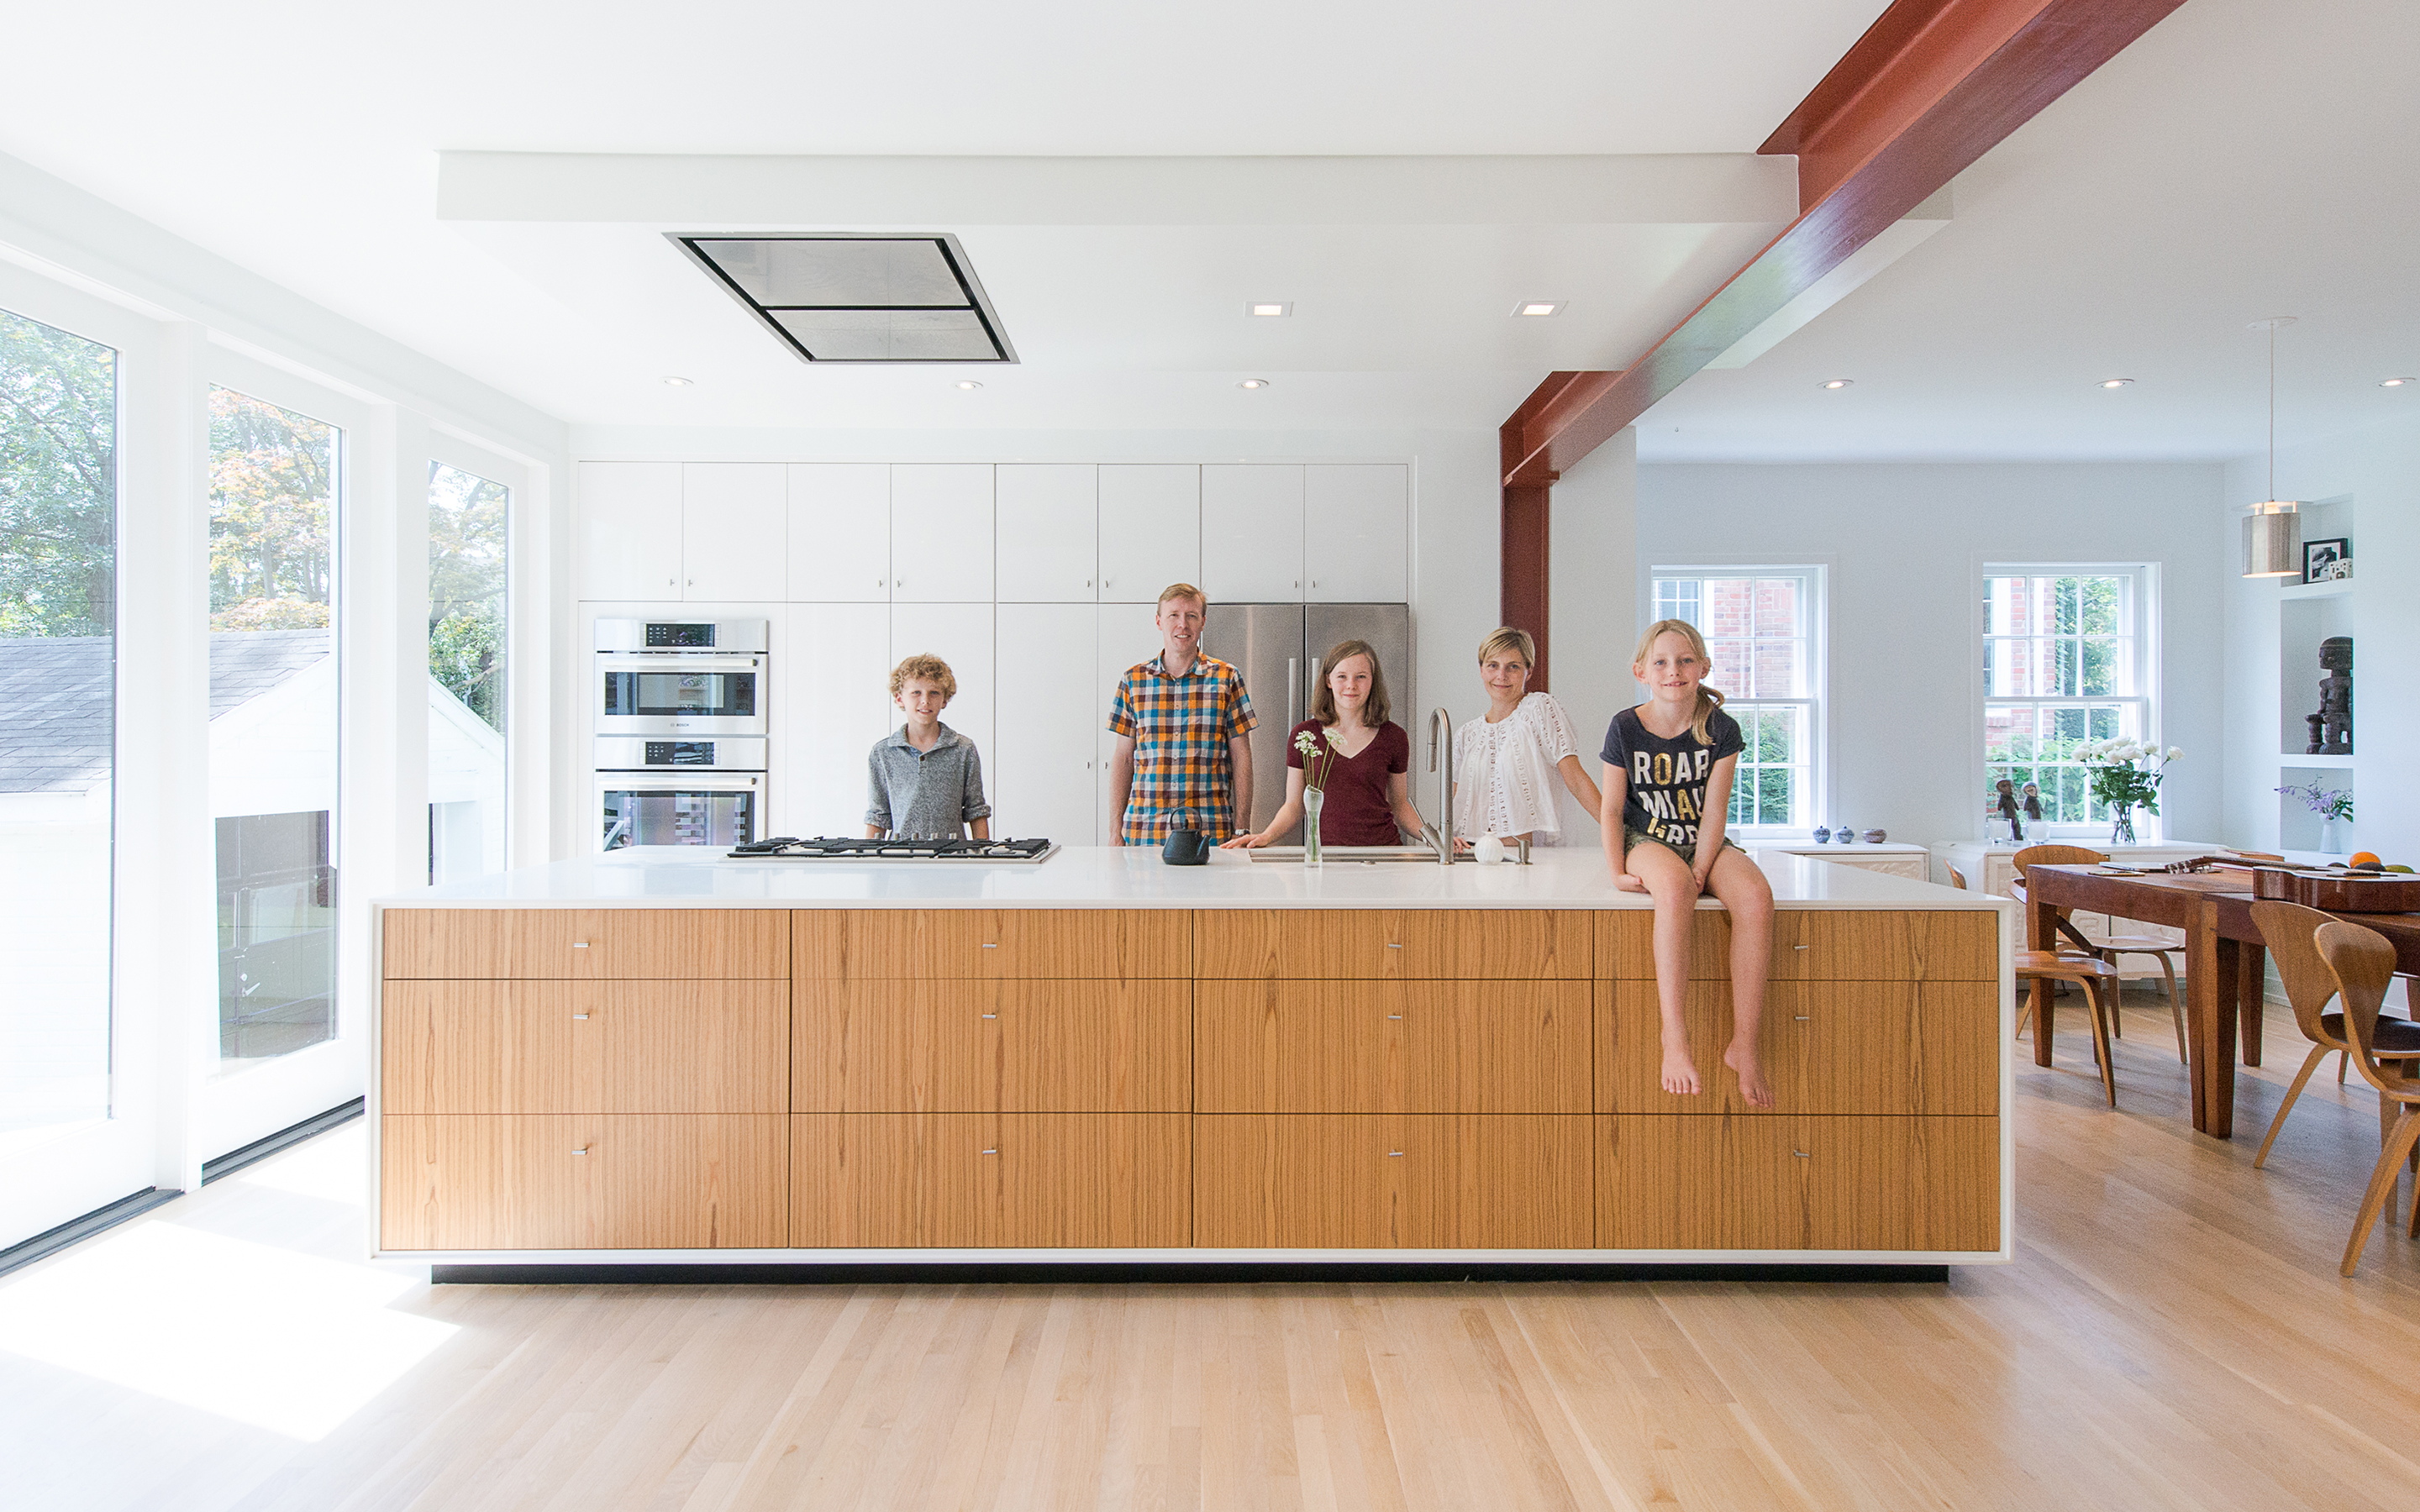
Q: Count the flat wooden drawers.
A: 12